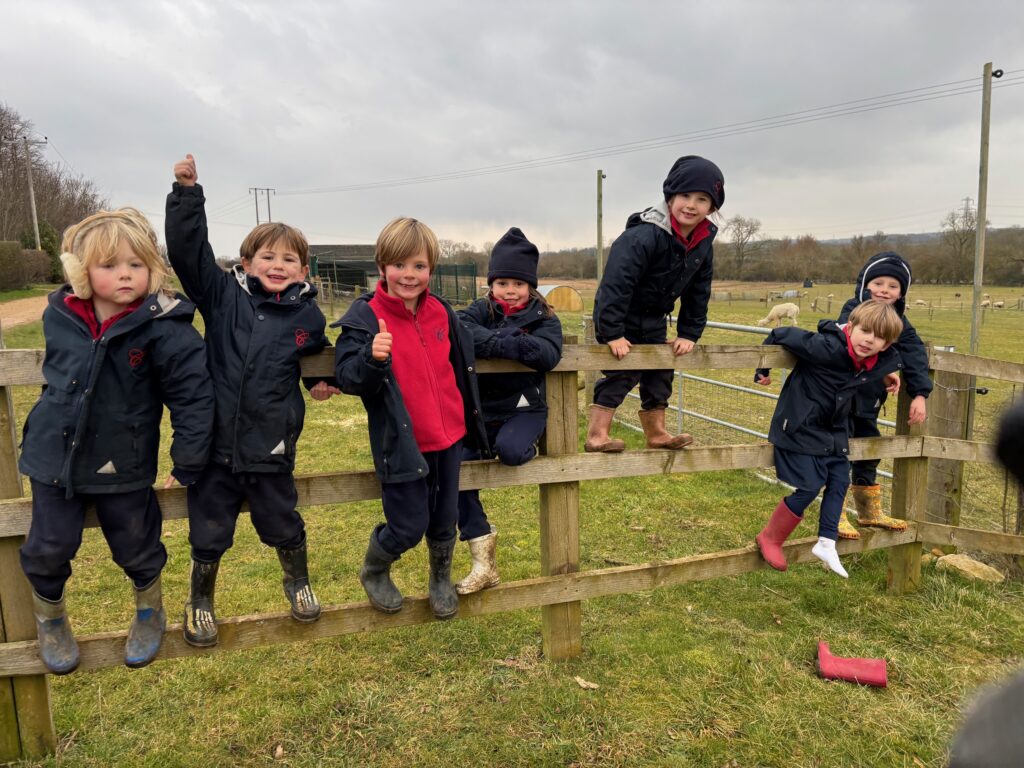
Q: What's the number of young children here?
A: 7